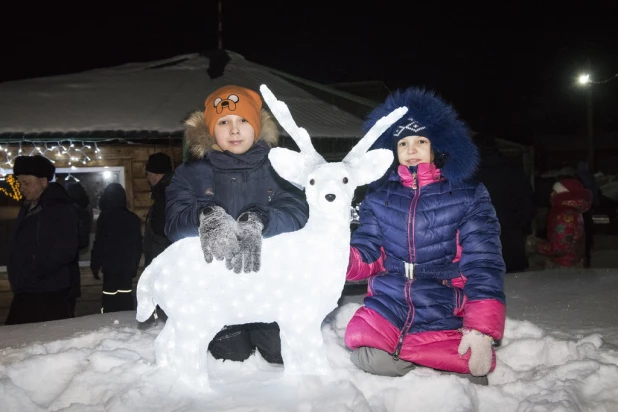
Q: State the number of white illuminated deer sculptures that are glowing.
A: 1